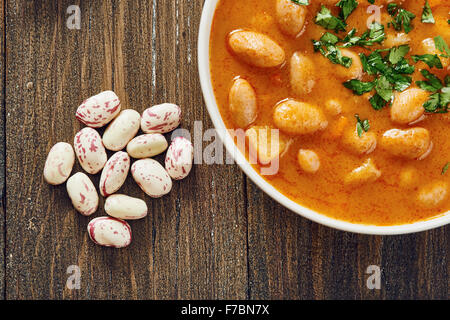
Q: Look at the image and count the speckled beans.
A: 12